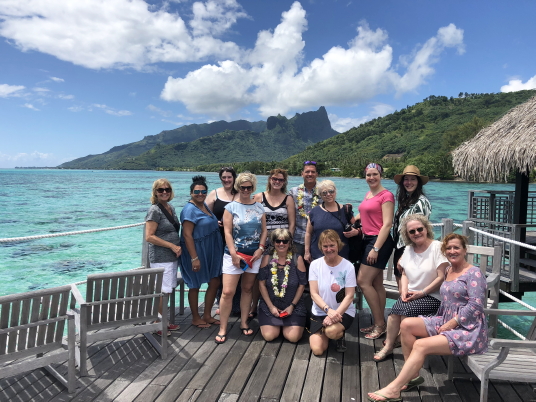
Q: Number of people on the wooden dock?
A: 13